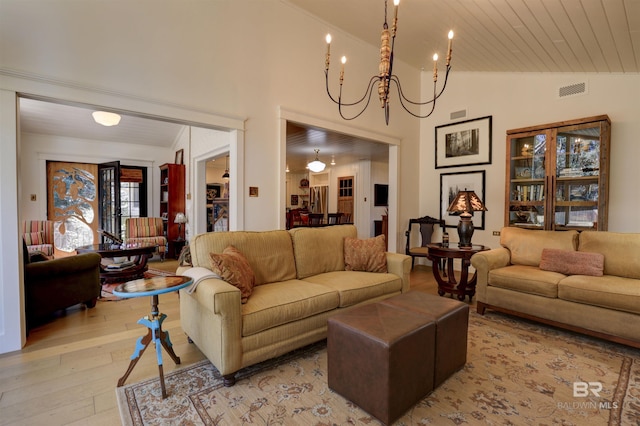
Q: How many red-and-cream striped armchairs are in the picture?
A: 2